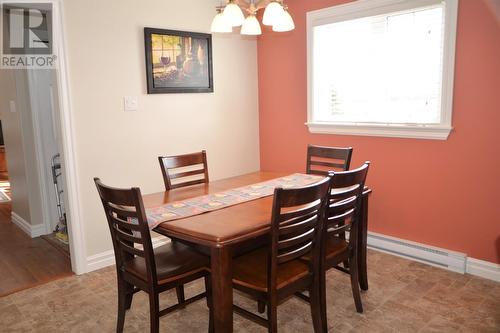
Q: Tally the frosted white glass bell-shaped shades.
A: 5